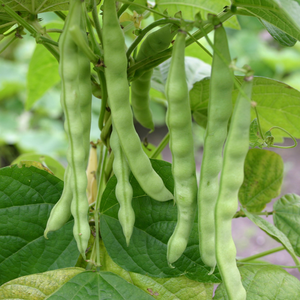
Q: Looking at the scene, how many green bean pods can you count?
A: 8